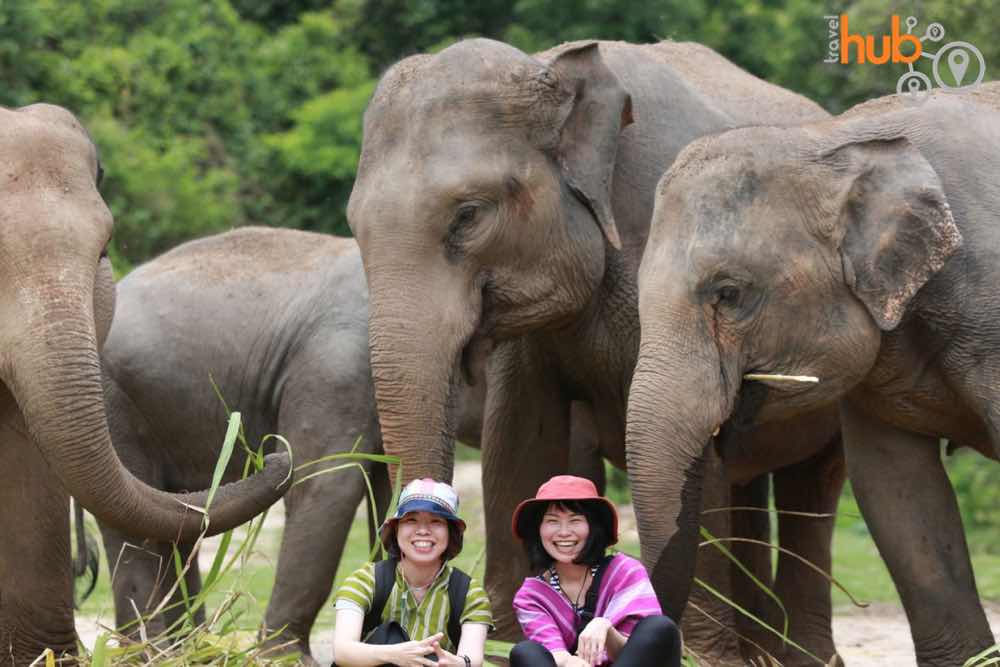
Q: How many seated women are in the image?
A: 2